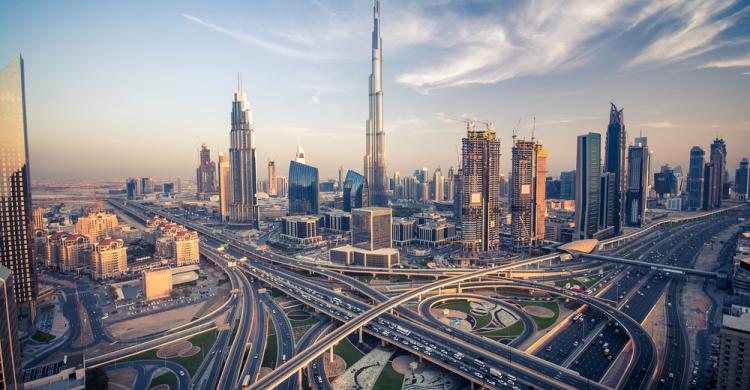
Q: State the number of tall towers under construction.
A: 2